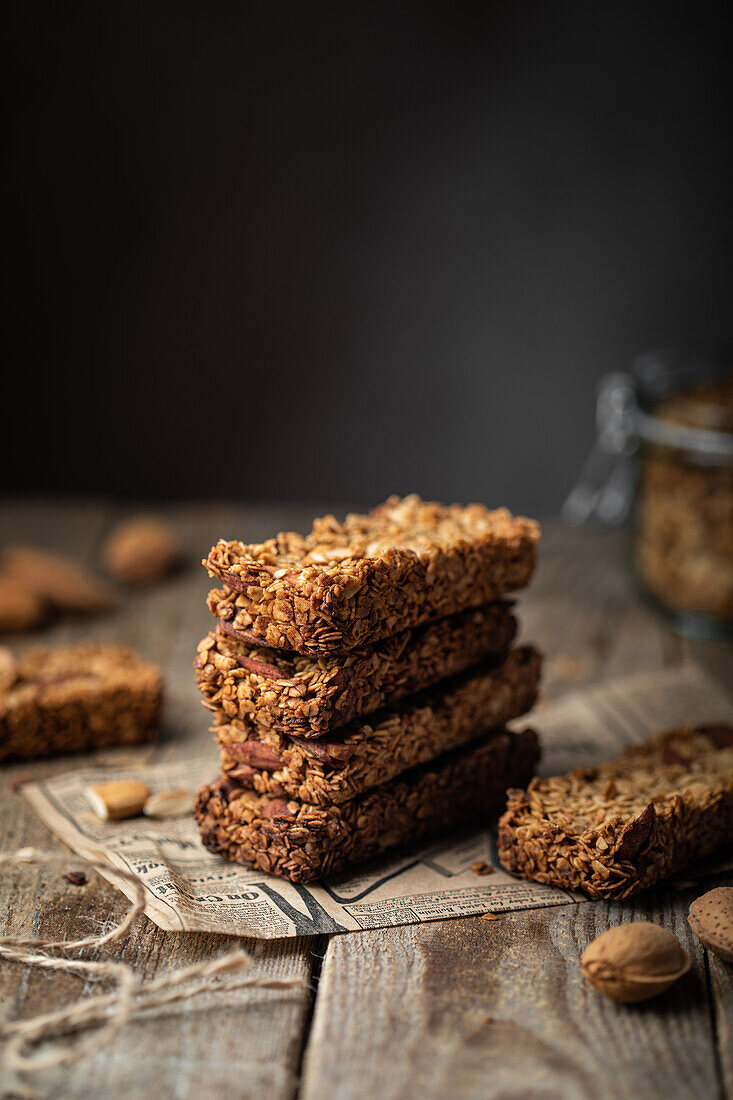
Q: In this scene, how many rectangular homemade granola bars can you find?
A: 6